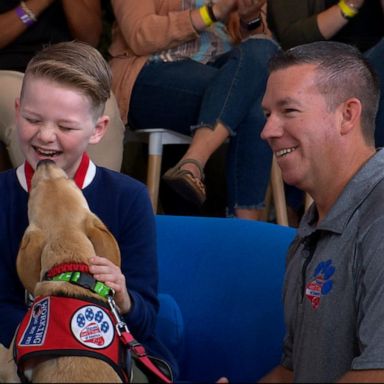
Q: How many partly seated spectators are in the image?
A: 3